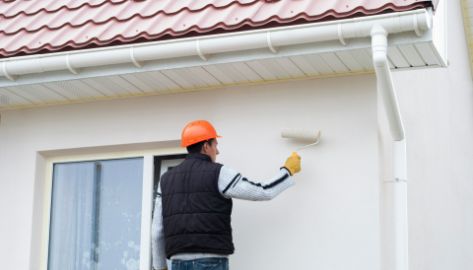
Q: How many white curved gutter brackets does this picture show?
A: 7